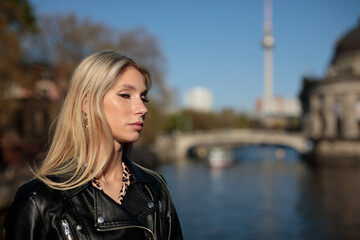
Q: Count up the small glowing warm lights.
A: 2